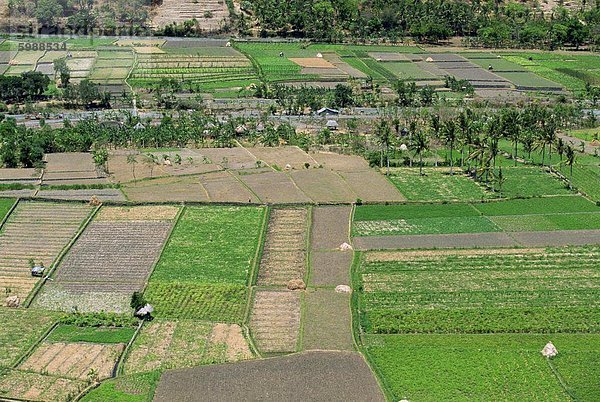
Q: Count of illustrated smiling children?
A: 0